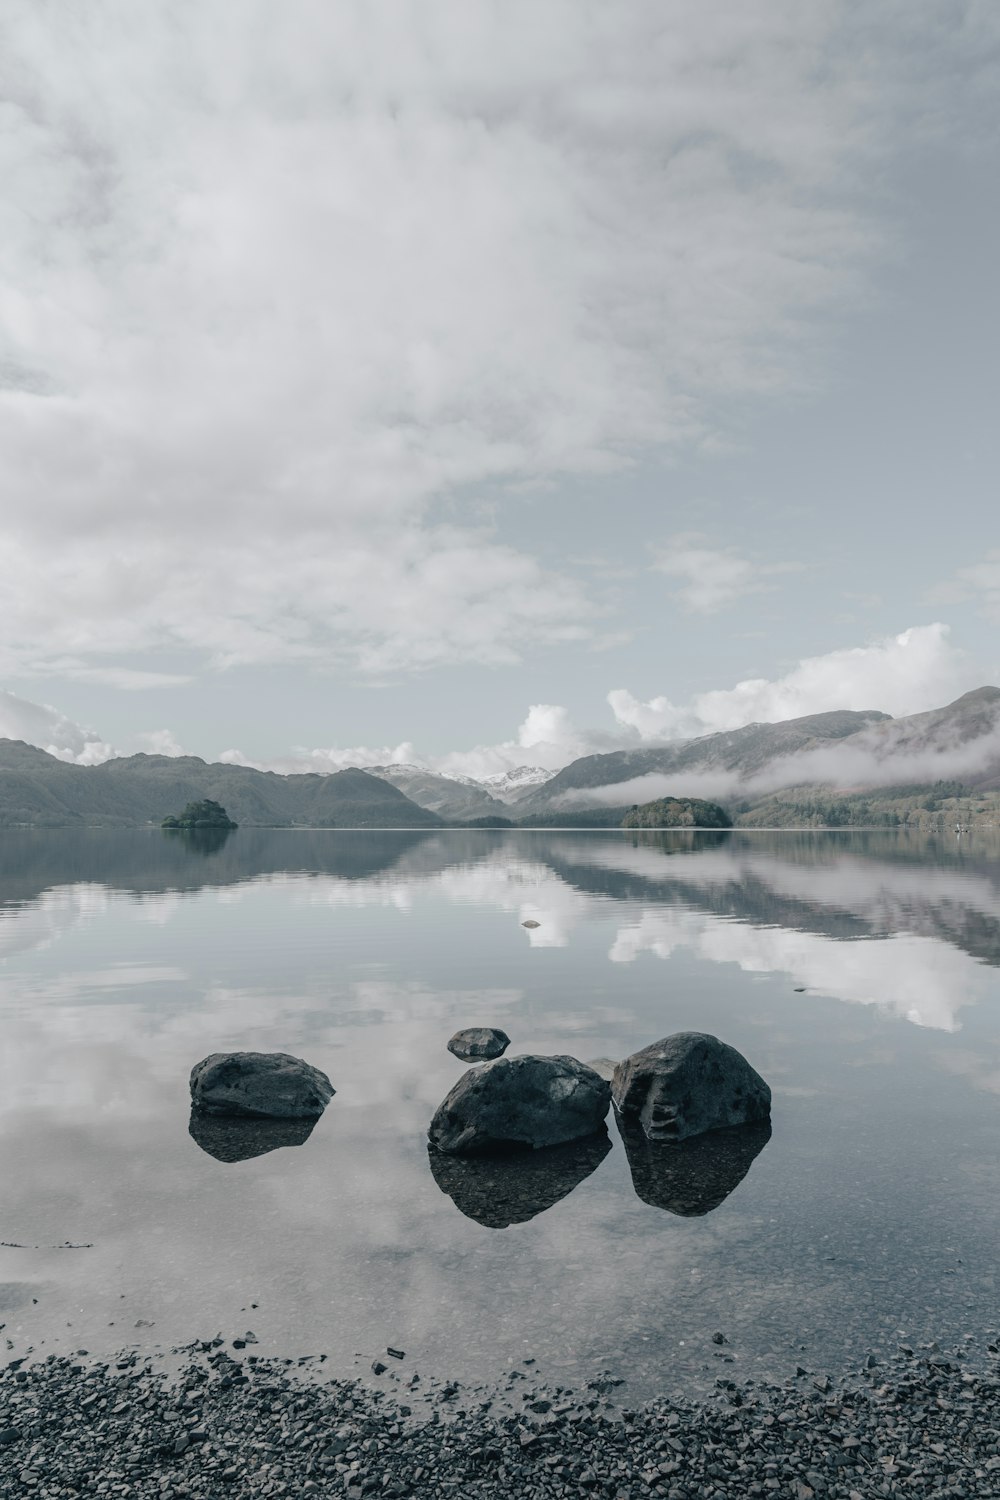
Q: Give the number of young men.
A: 0